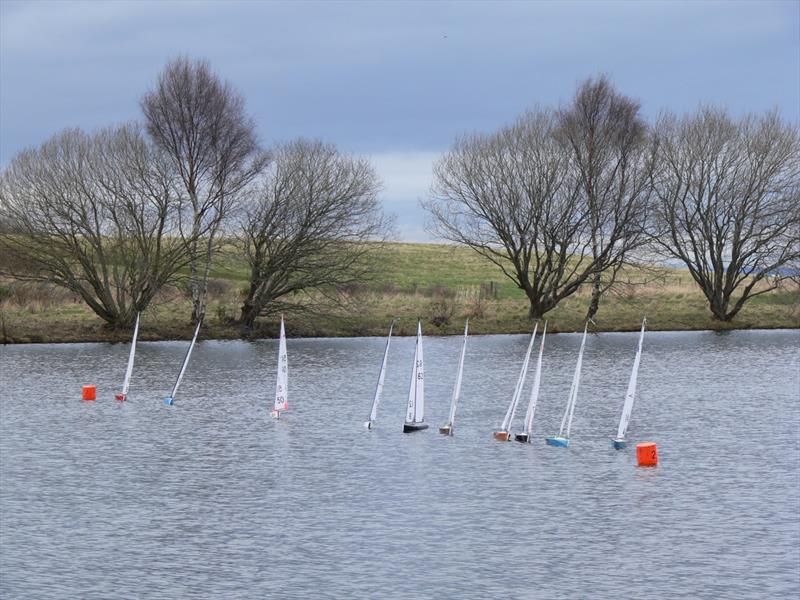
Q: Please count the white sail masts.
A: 10